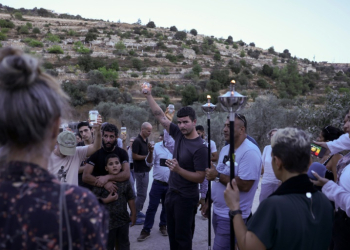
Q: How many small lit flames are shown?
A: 2